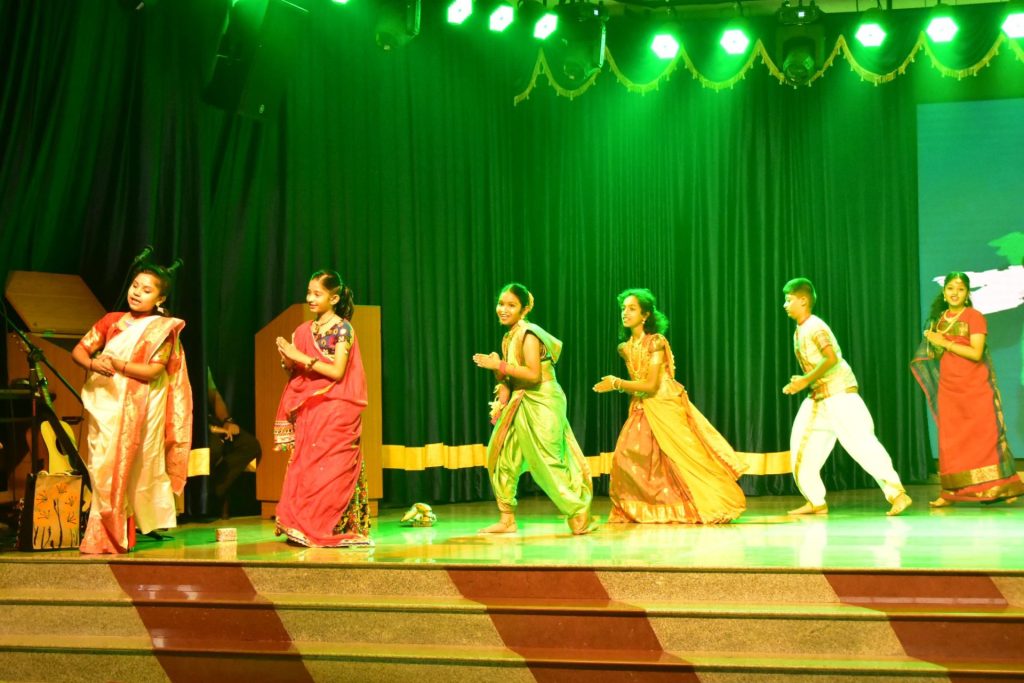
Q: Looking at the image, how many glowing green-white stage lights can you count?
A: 8